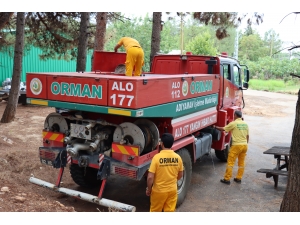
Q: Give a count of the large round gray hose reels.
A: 2